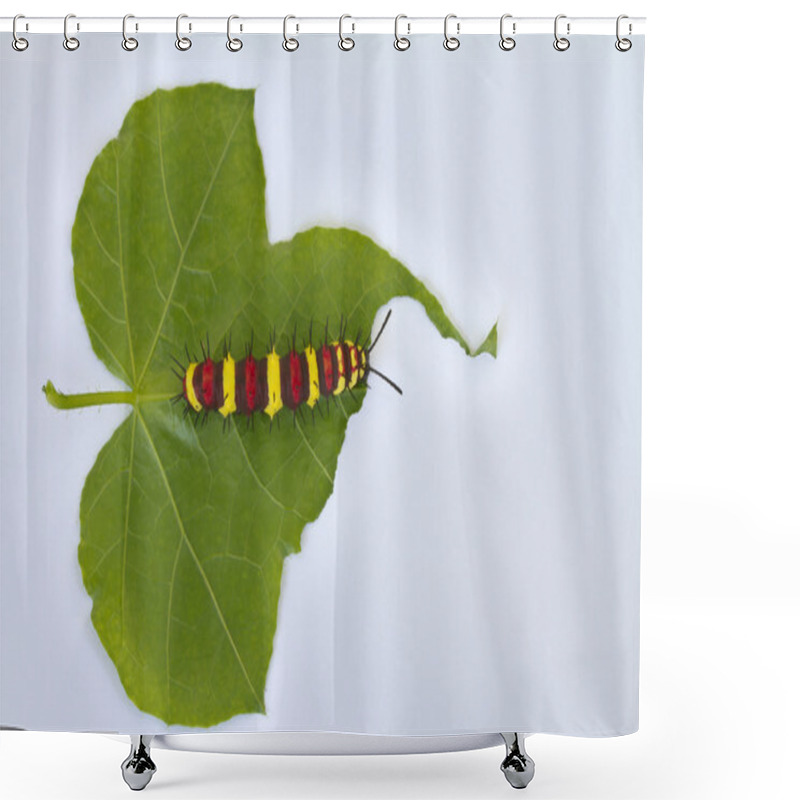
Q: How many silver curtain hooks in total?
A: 12